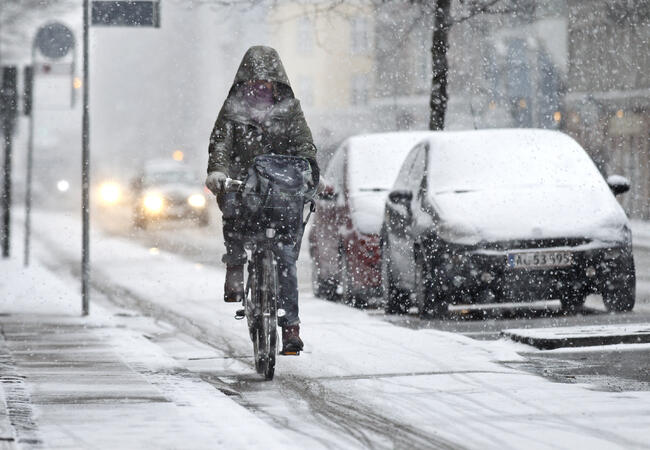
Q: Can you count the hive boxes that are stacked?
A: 0